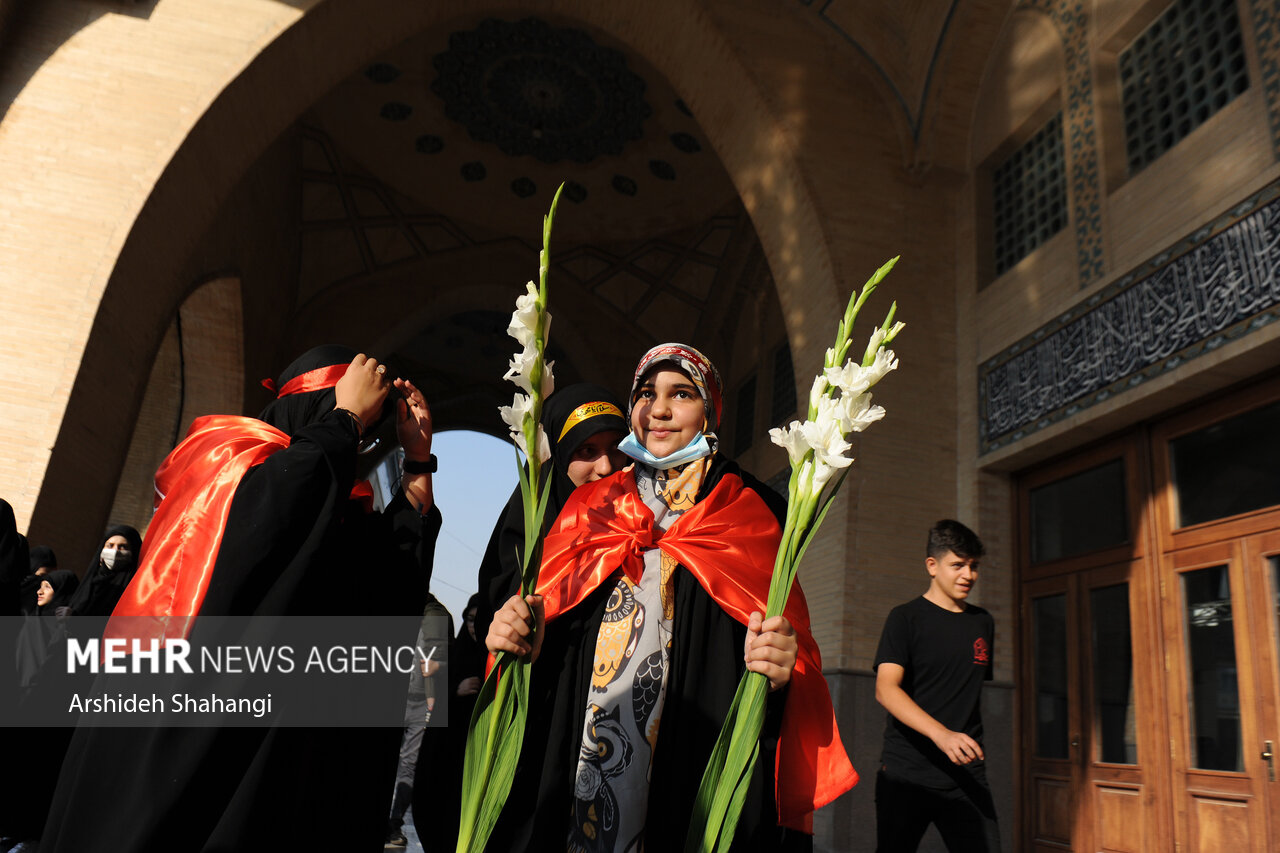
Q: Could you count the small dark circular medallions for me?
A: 10